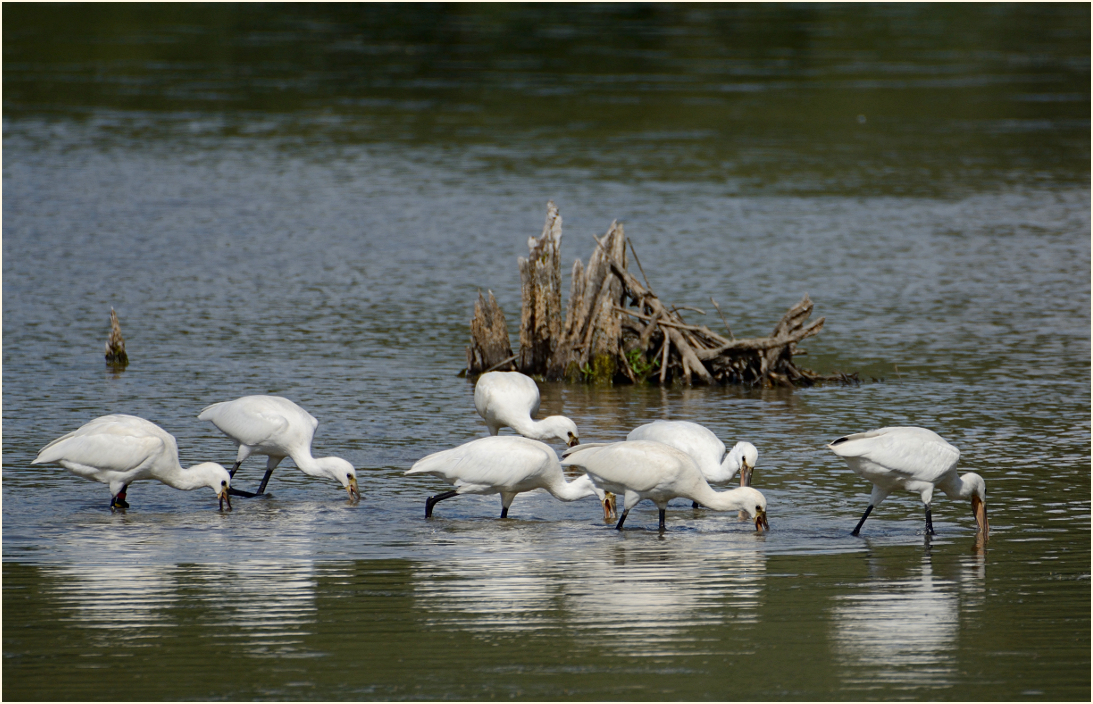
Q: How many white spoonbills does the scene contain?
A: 7